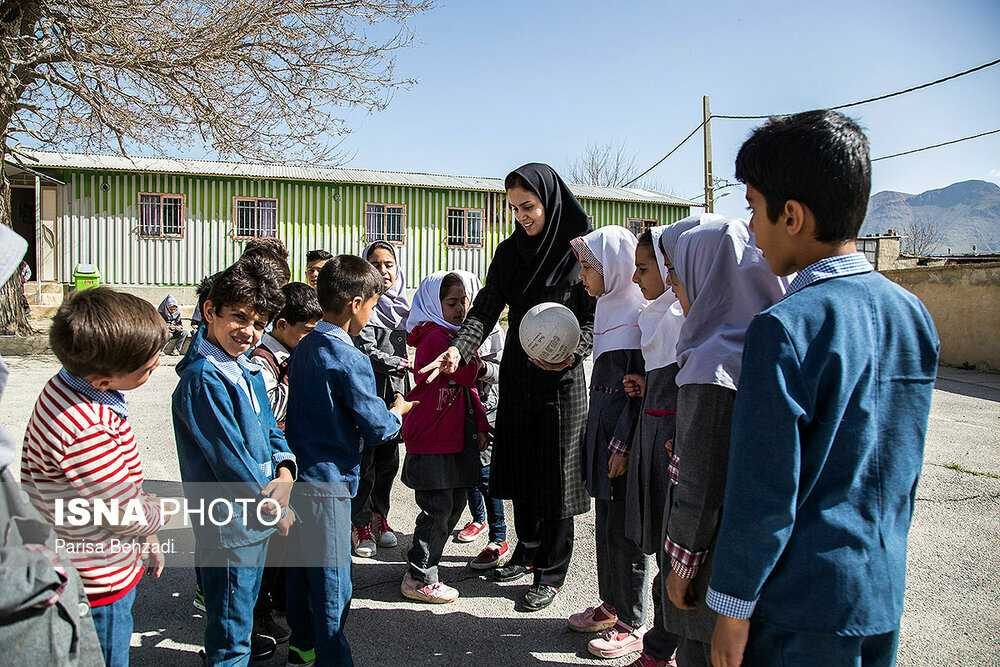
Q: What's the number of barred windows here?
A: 5